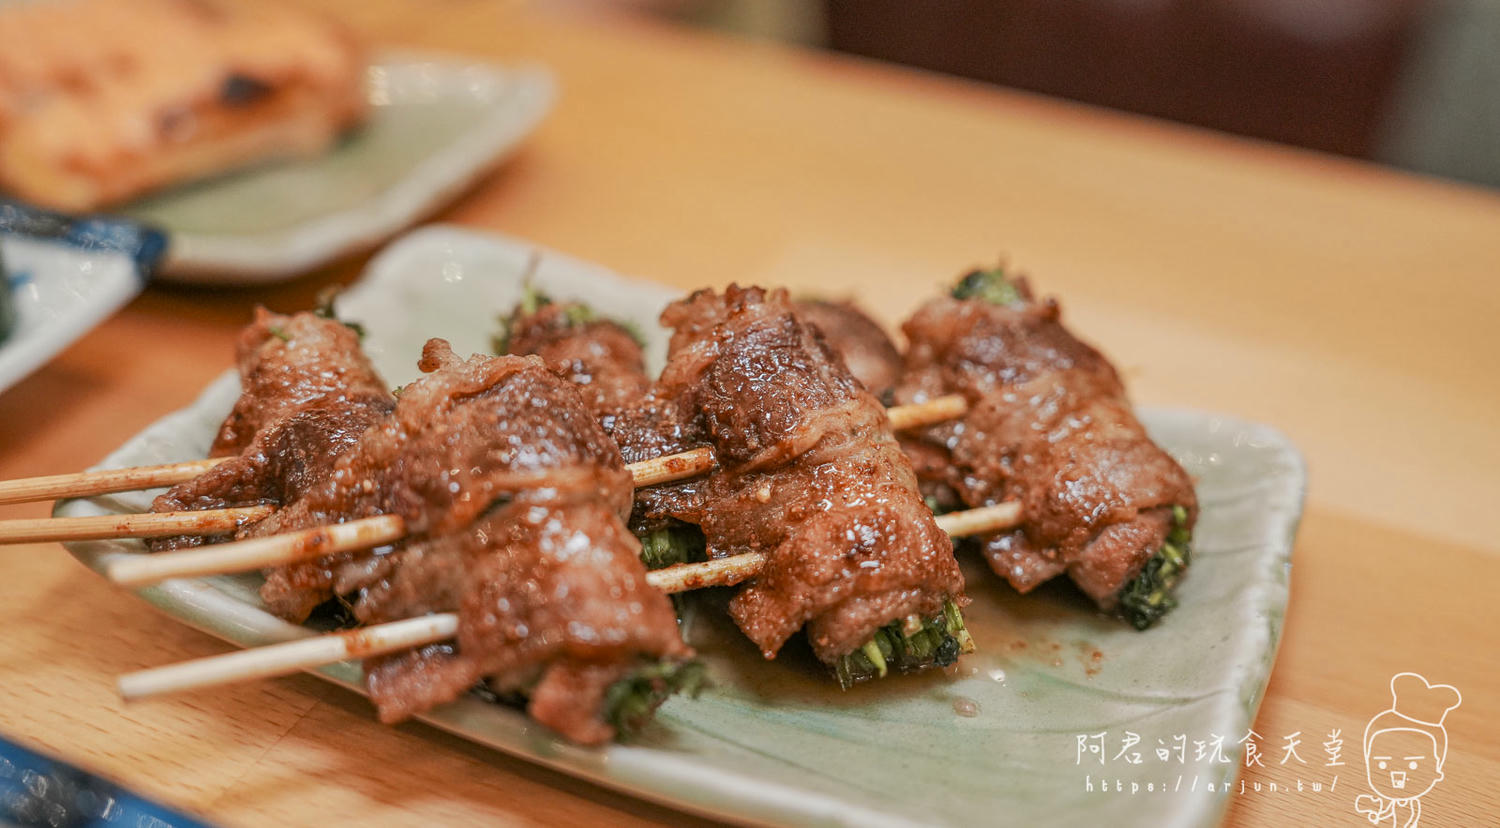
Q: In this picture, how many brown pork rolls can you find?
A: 6